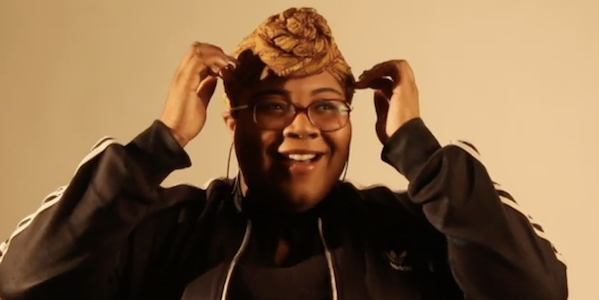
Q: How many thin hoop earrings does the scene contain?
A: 2